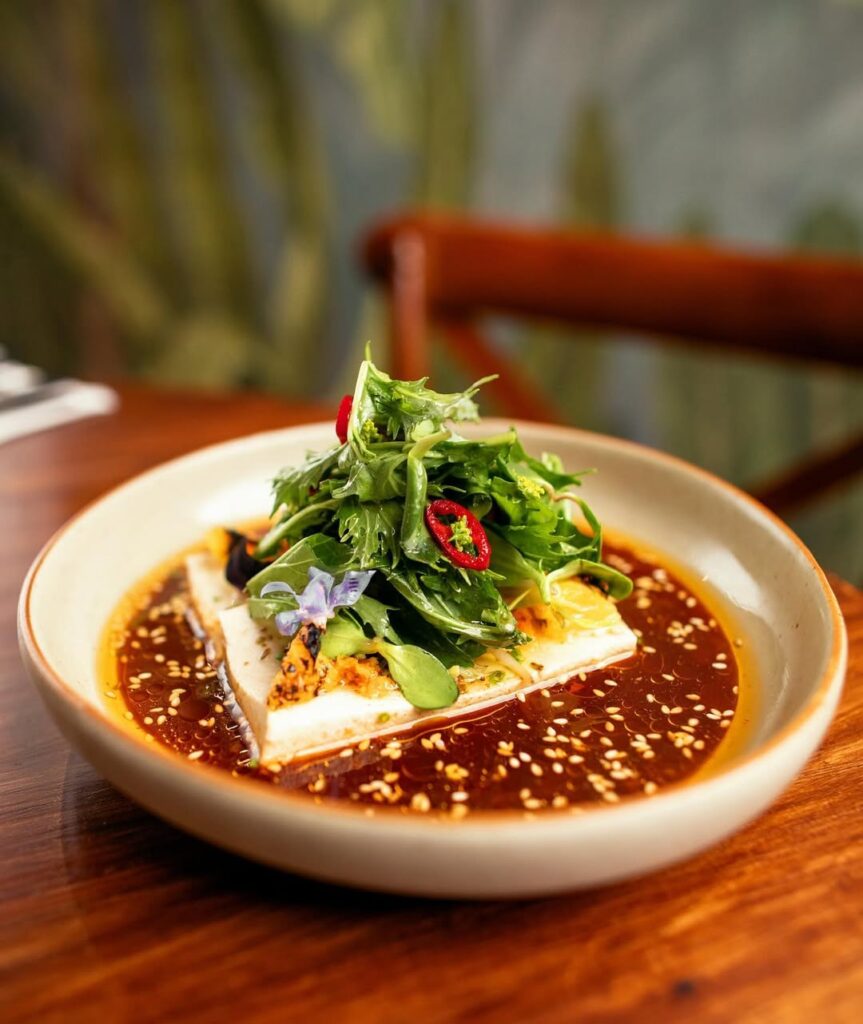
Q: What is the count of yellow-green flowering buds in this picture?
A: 3